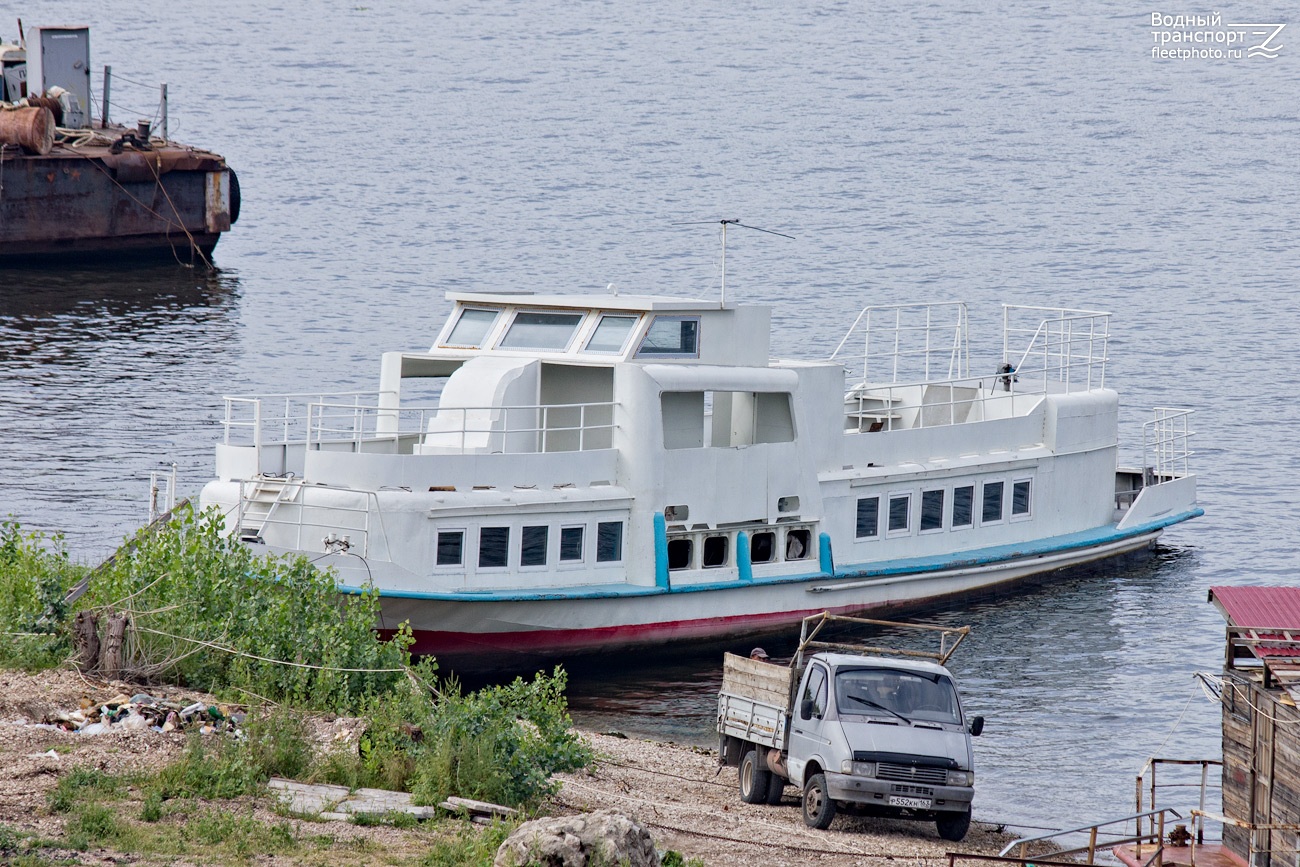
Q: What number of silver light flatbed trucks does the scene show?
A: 1